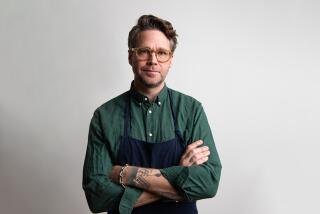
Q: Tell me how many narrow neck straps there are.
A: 2